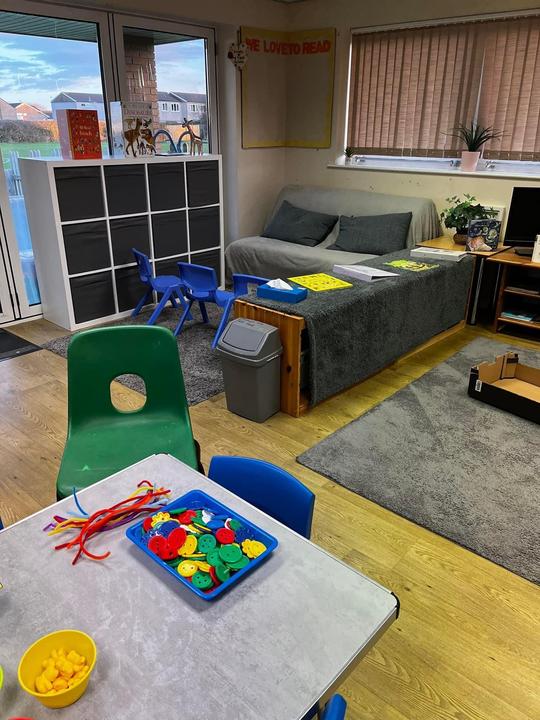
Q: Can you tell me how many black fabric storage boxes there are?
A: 12